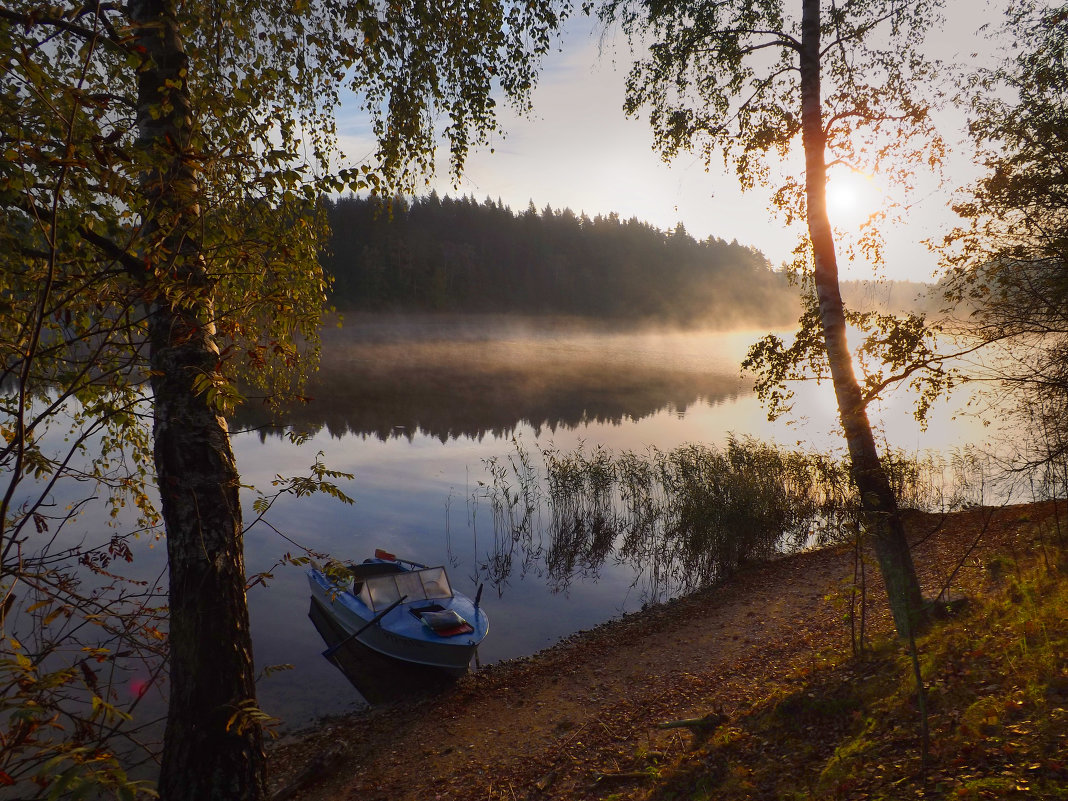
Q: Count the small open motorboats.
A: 1